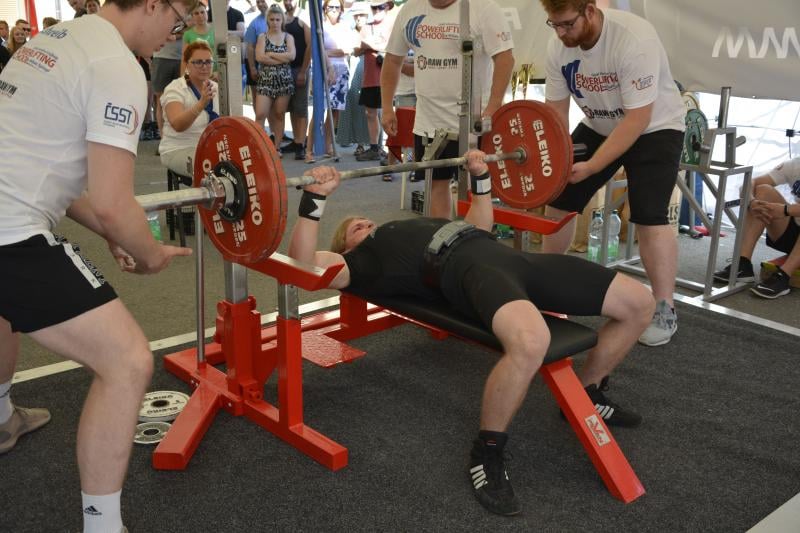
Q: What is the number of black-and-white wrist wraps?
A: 2